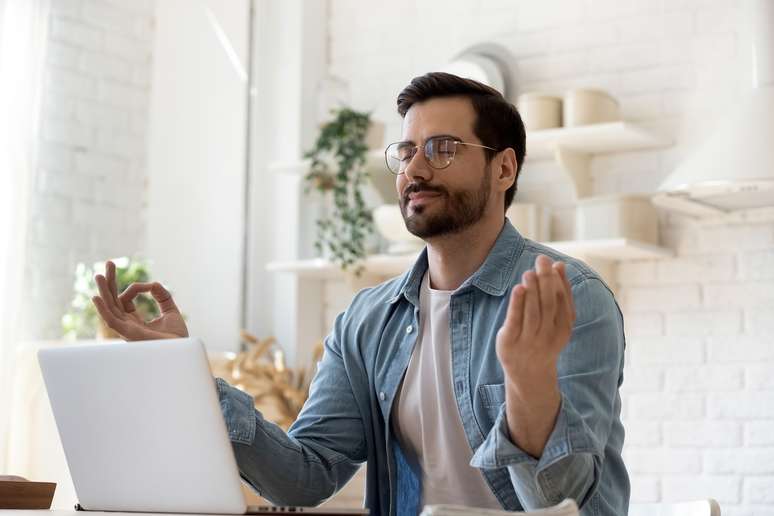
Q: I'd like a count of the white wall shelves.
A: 2